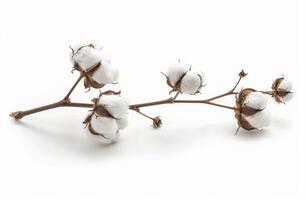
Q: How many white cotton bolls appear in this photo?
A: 5